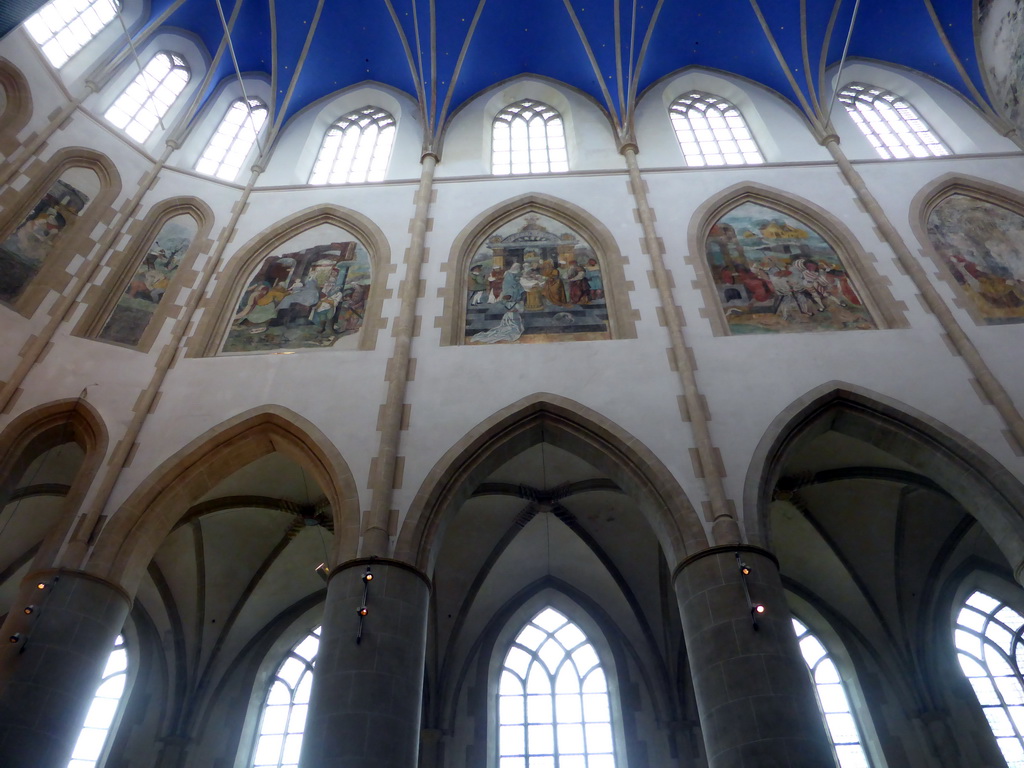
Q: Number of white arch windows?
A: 12